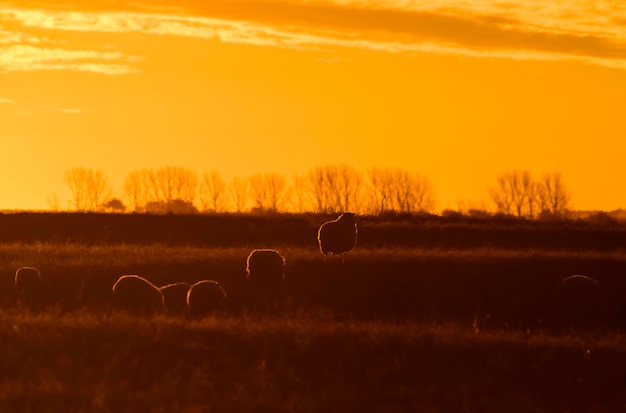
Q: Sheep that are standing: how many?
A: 1